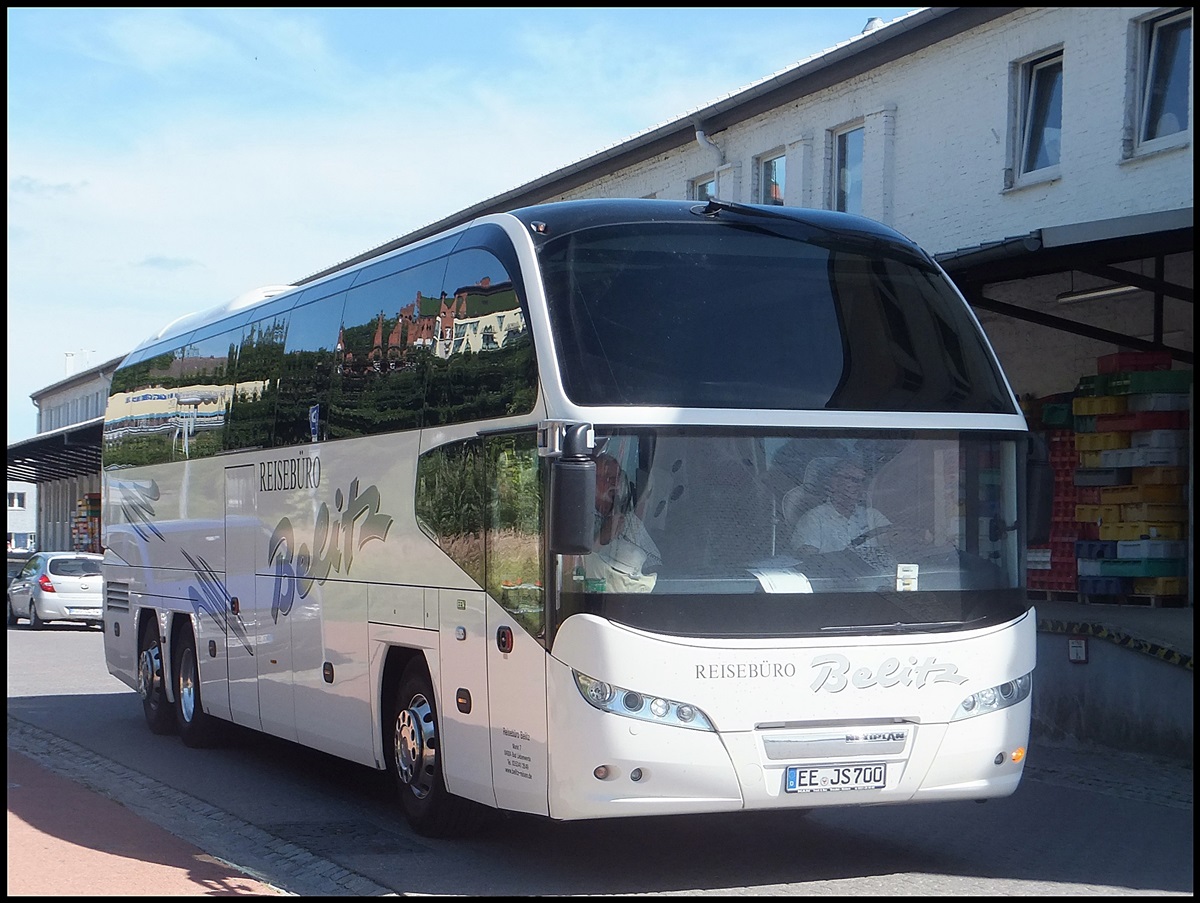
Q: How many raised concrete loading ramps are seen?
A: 1